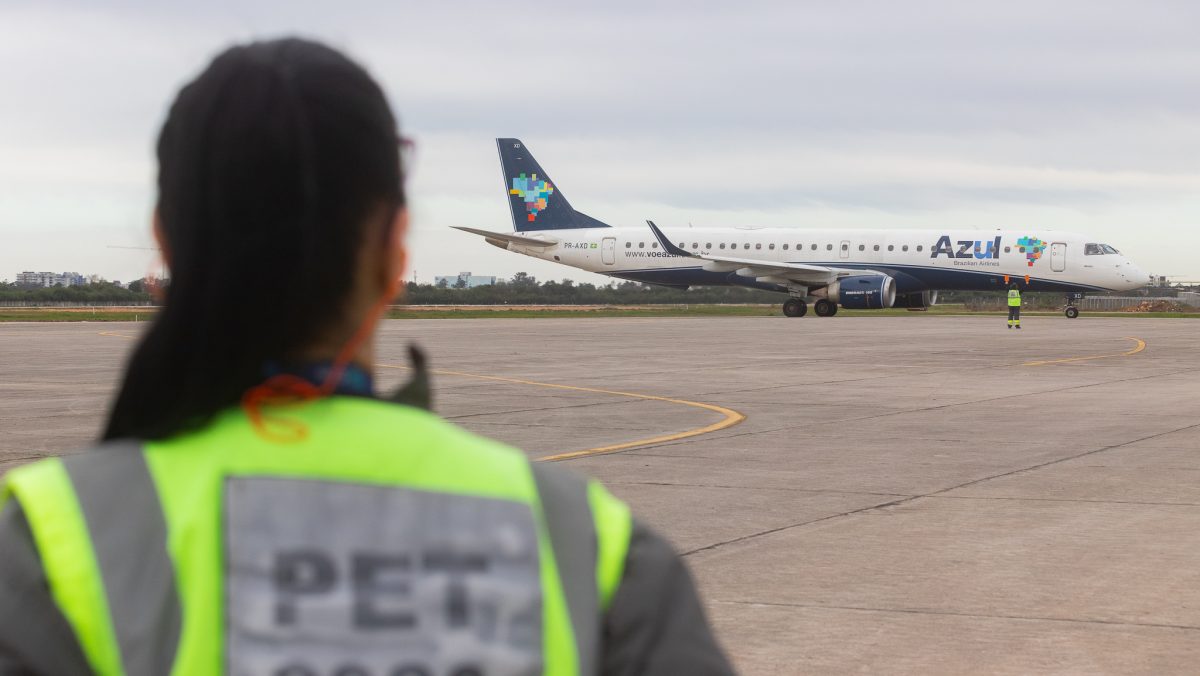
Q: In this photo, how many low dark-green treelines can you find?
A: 1